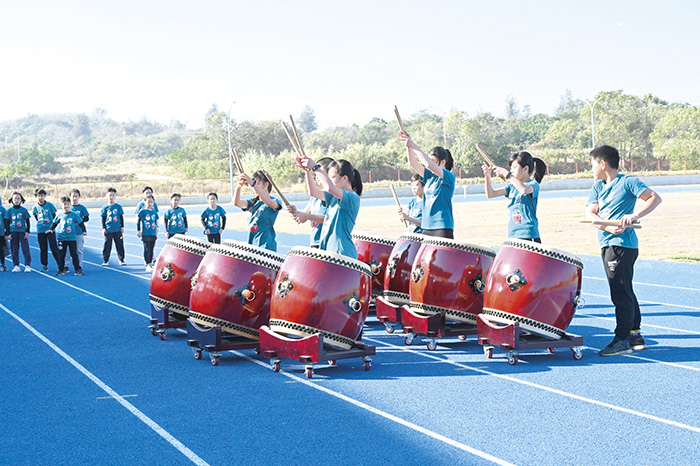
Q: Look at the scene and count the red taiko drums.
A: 7